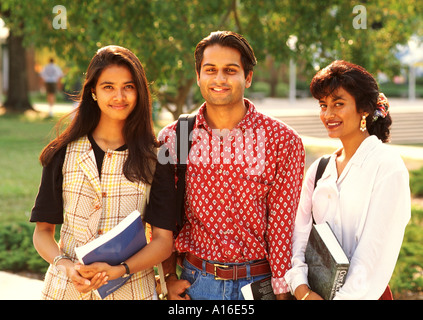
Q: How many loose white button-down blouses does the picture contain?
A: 1